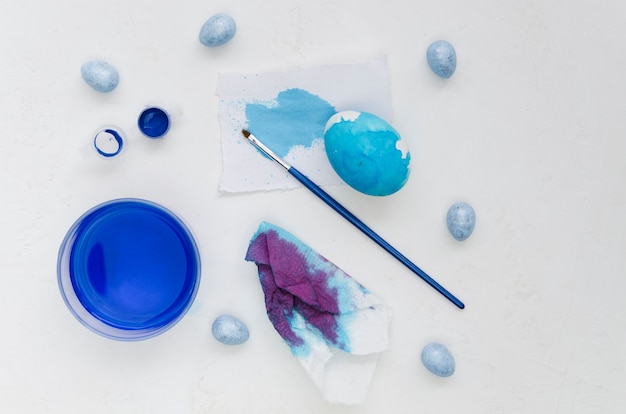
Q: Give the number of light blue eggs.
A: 6